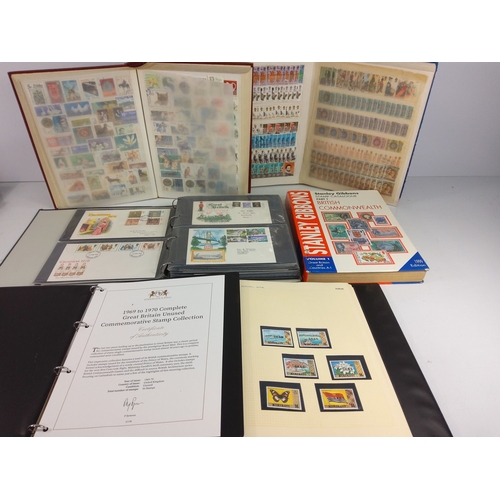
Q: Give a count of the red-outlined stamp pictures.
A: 10